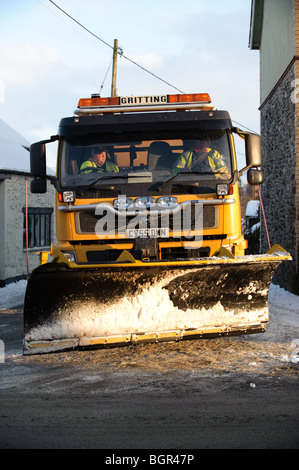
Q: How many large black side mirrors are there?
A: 2